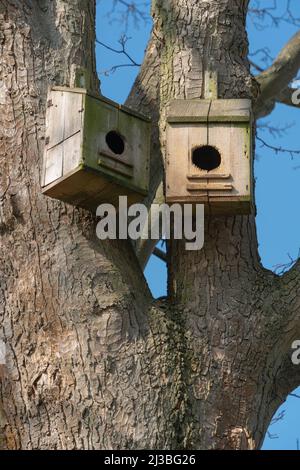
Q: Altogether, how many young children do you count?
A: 0